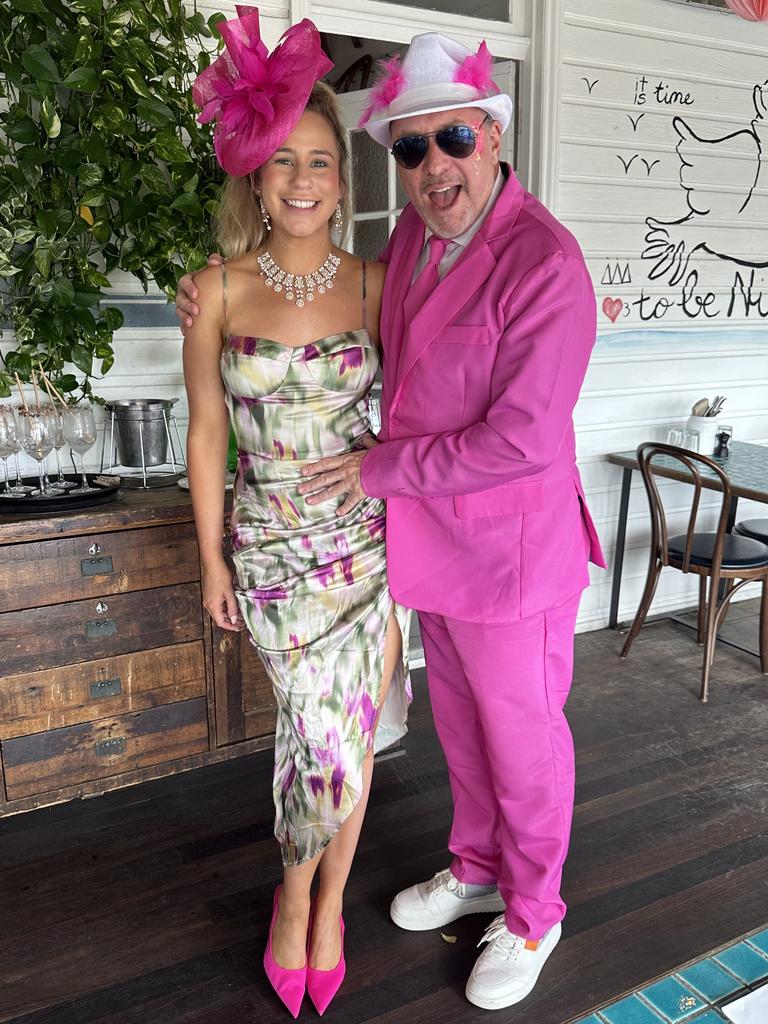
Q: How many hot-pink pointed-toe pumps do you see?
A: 2